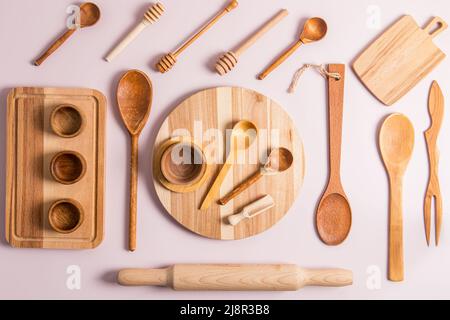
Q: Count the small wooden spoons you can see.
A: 4